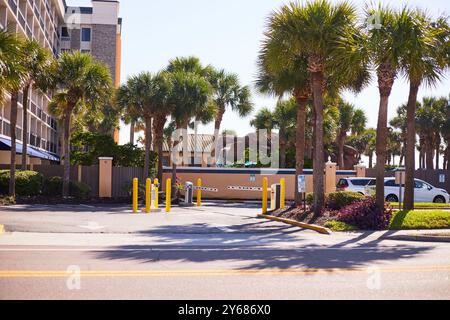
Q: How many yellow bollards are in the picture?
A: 7